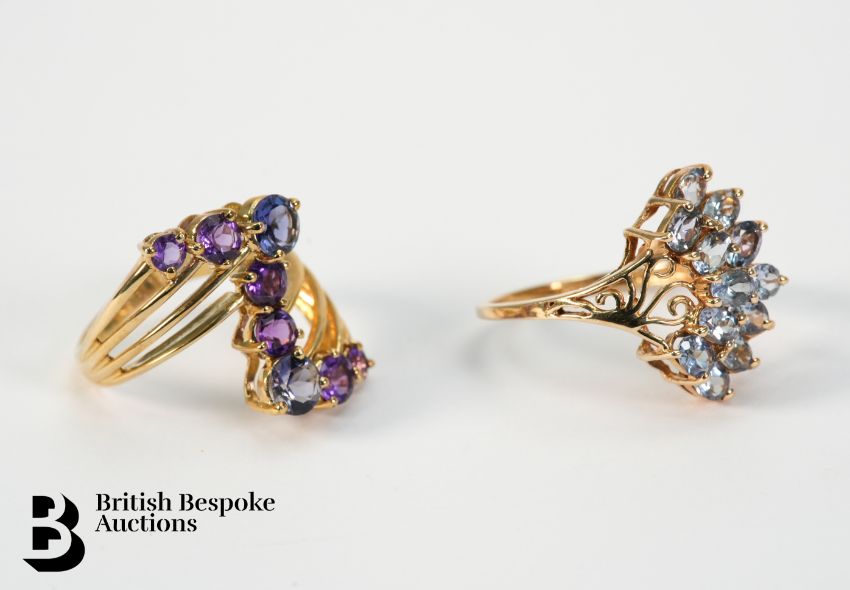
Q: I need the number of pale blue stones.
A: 12